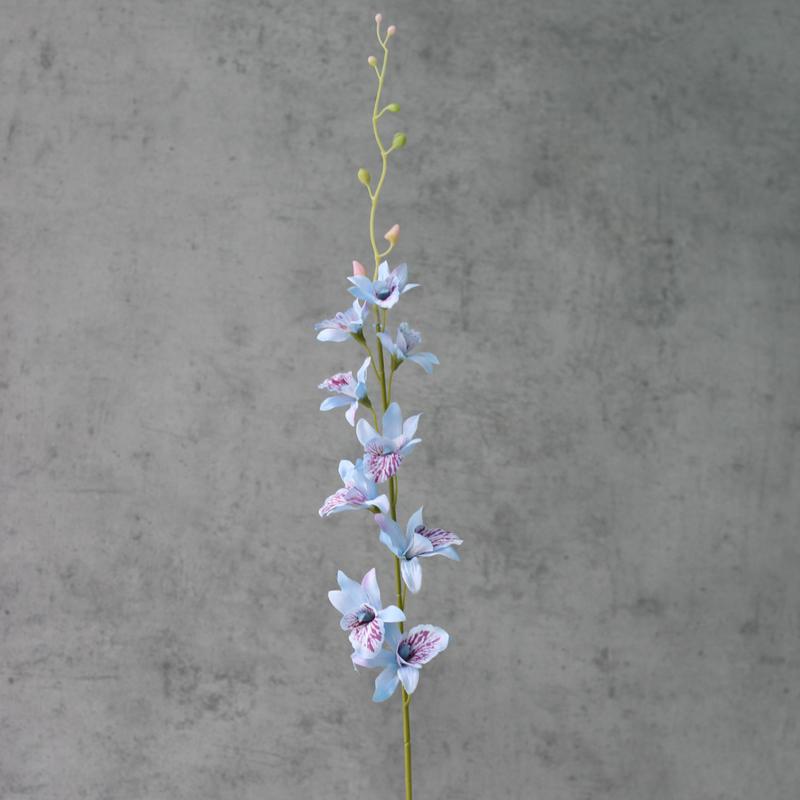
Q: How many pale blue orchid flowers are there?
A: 9